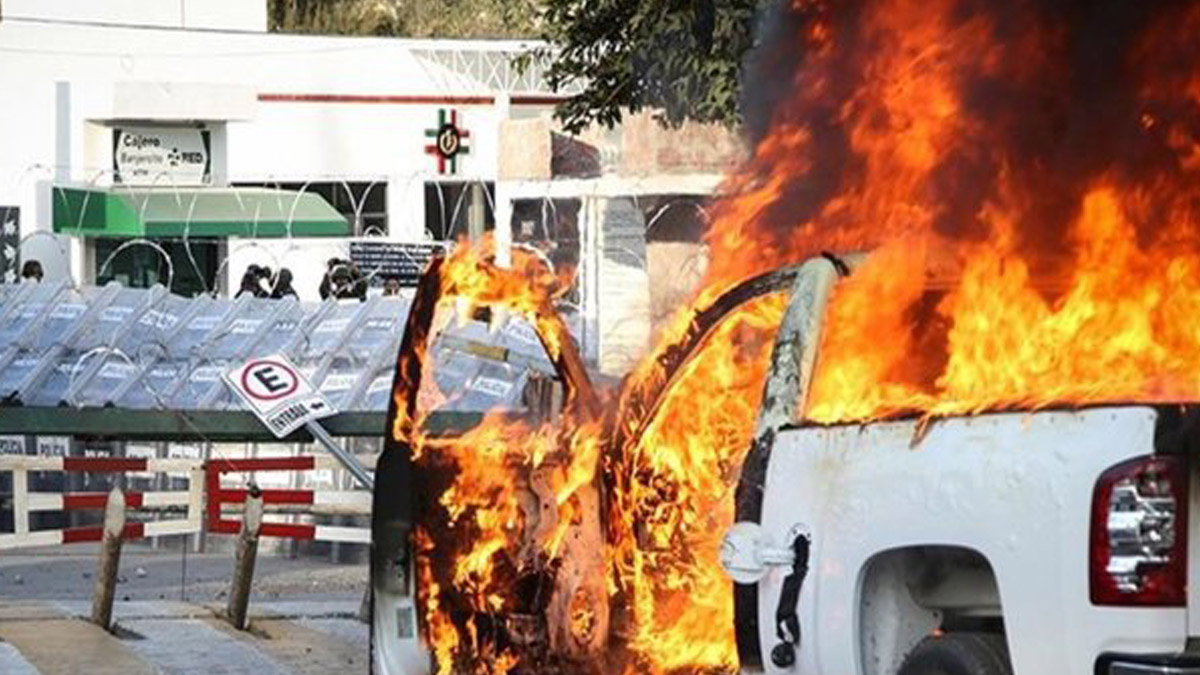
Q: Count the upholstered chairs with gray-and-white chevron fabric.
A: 0